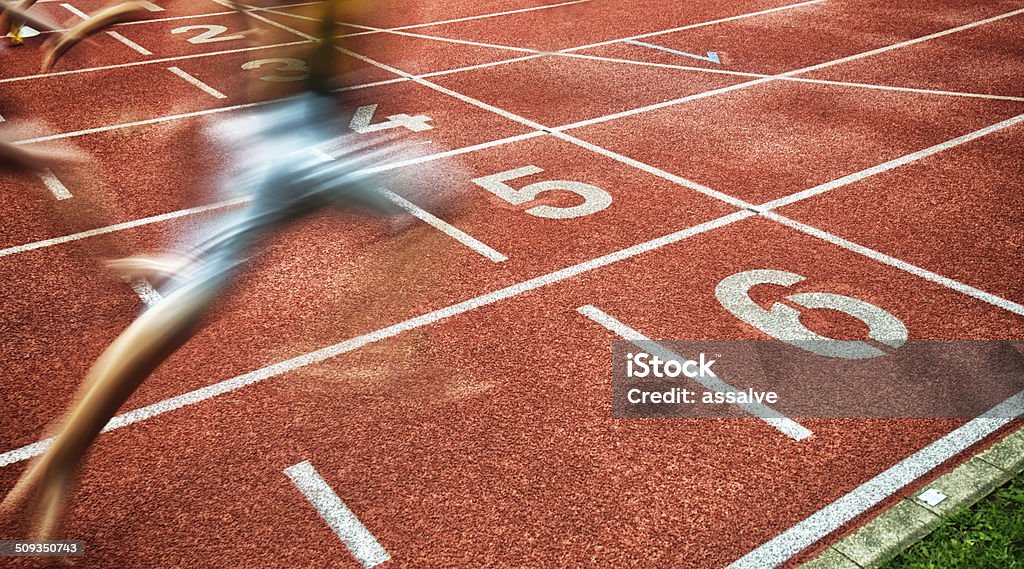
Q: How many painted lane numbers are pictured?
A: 5